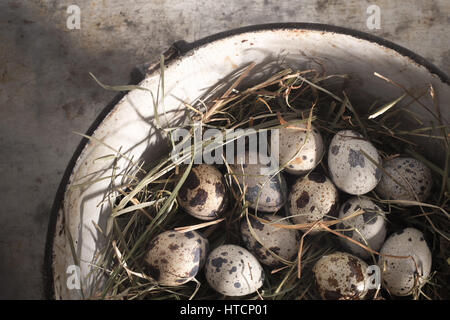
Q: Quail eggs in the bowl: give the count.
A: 12